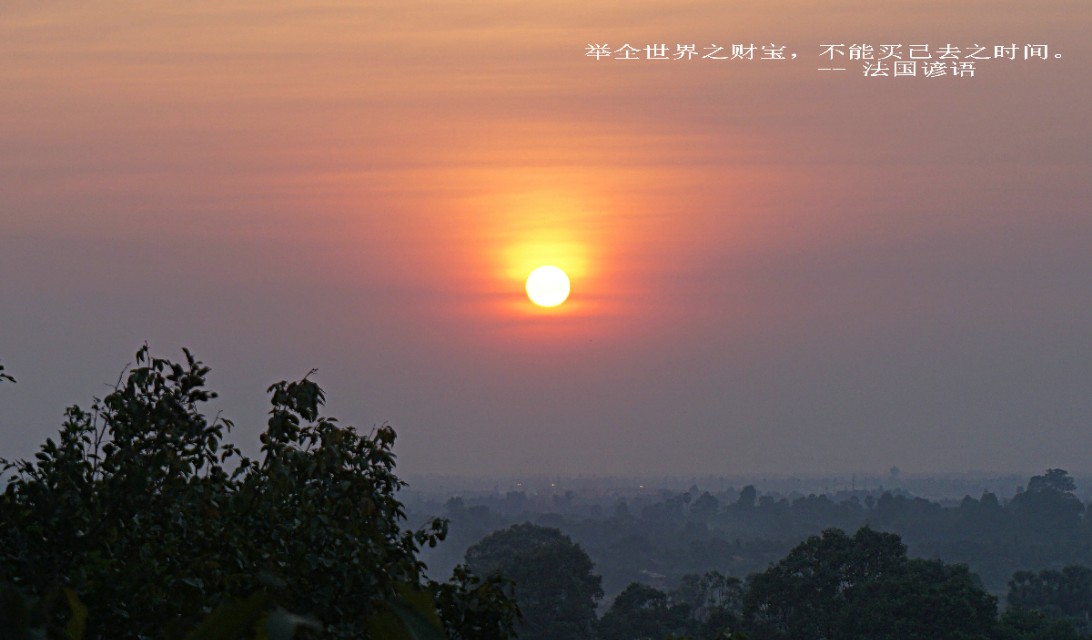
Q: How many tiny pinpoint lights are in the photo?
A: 3